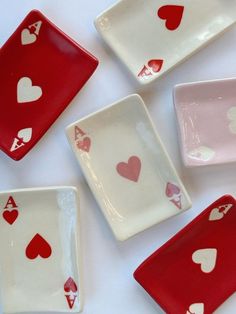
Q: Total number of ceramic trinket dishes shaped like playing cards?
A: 6